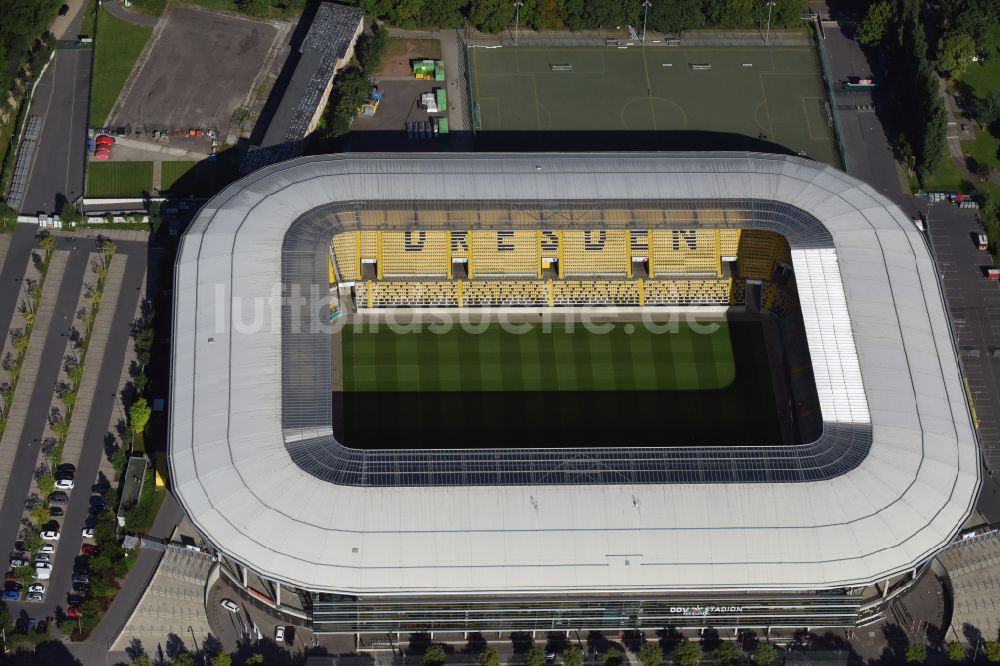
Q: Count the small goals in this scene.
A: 2